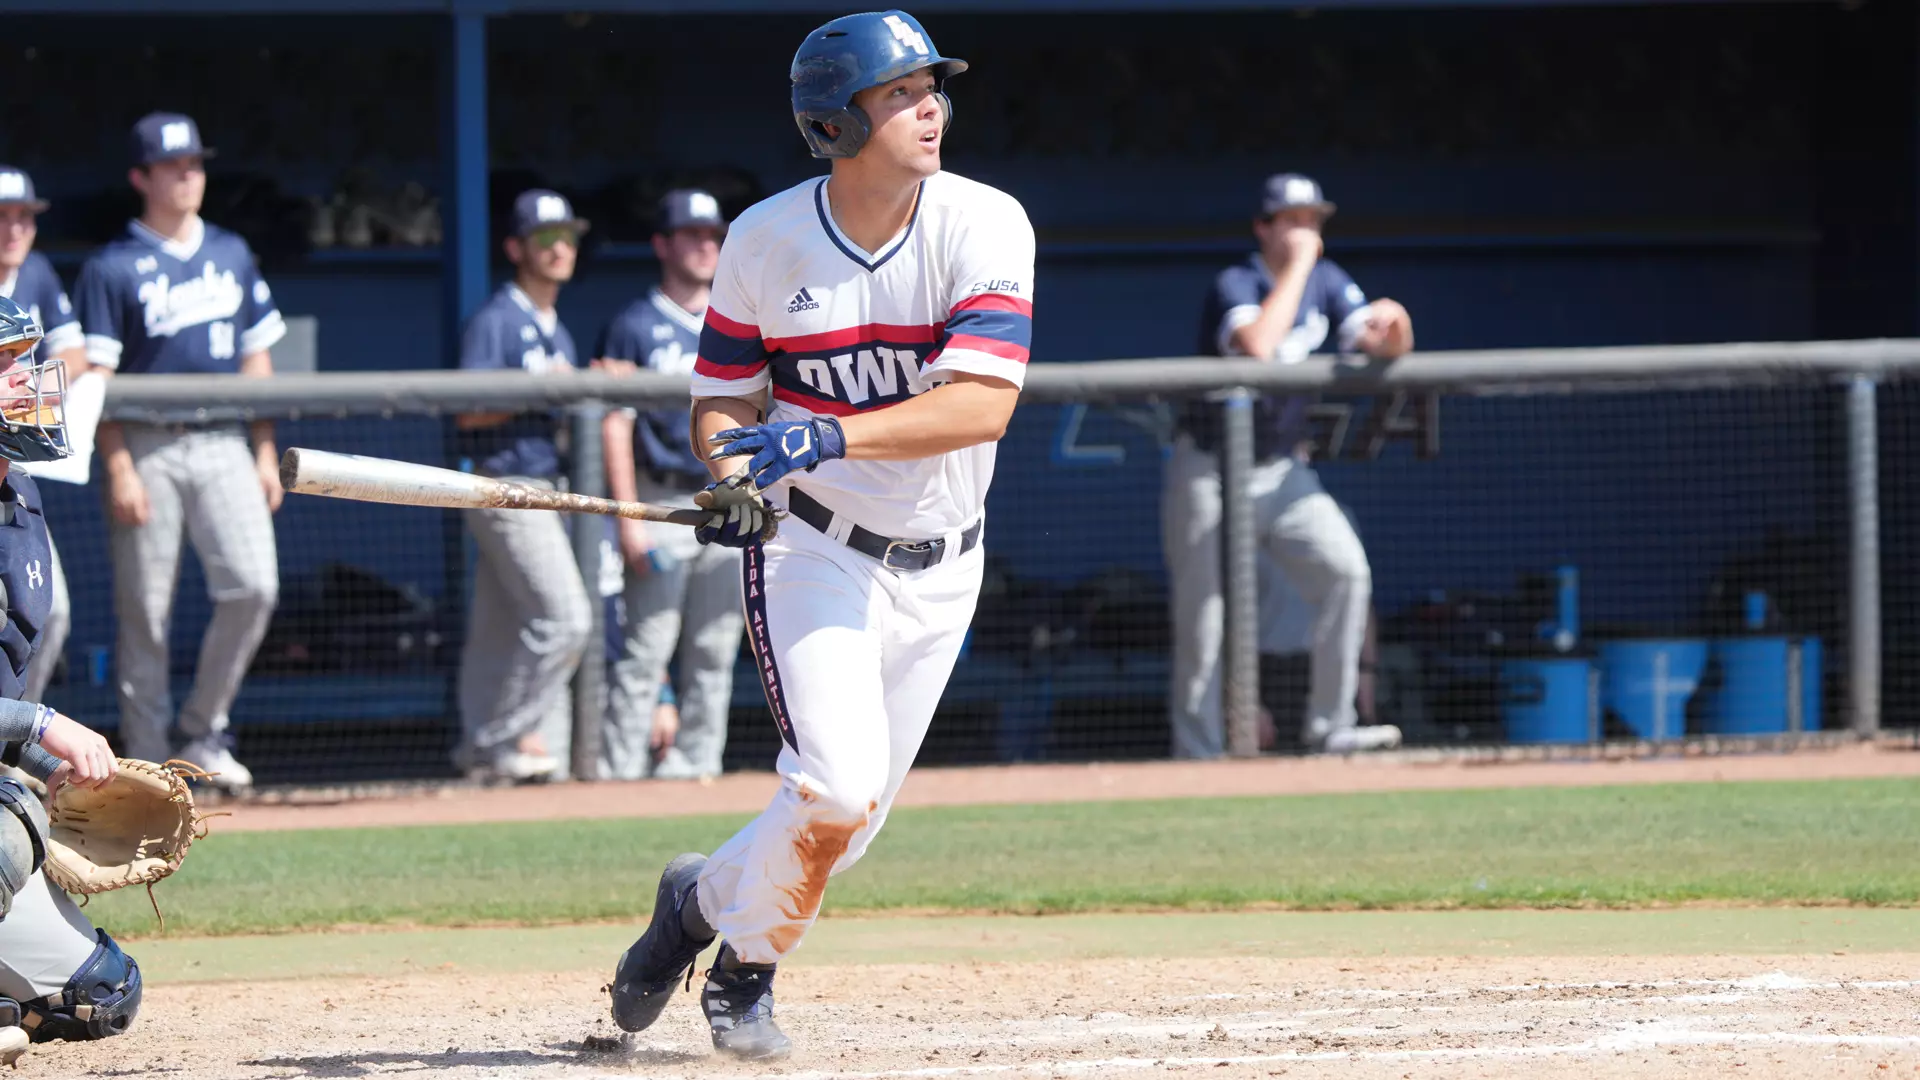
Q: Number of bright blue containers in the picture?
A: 3